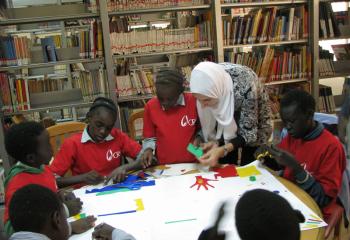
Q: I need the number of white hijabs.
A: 1